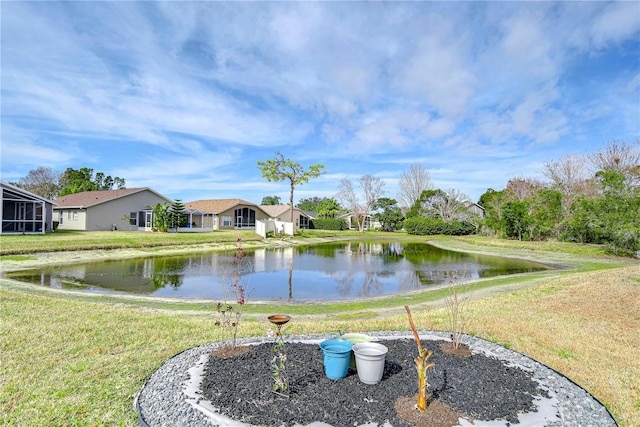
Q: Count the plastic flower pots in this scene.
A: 3